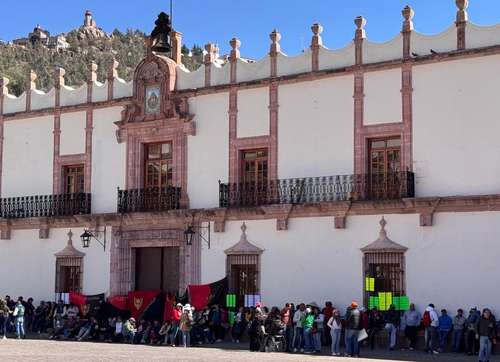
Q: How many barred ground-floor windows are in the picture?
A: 3